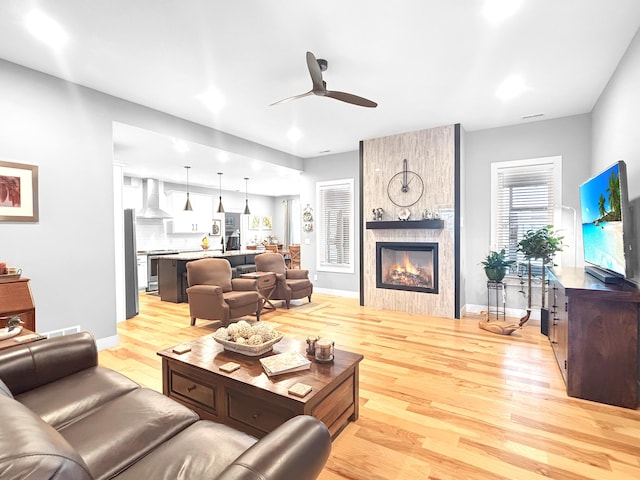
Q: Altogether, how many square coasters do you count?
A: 3